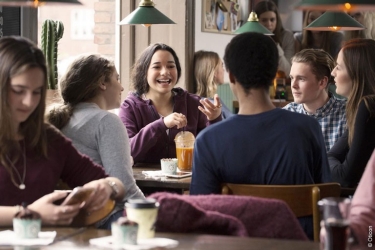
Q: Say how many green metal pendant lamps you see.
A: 5